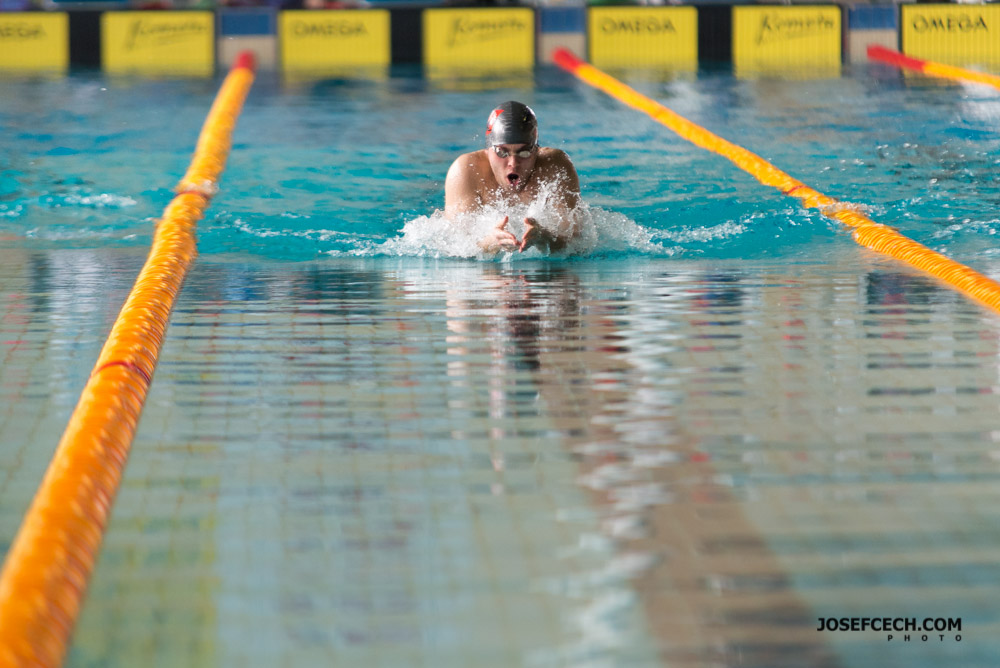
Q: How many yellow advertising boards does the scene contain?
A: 7